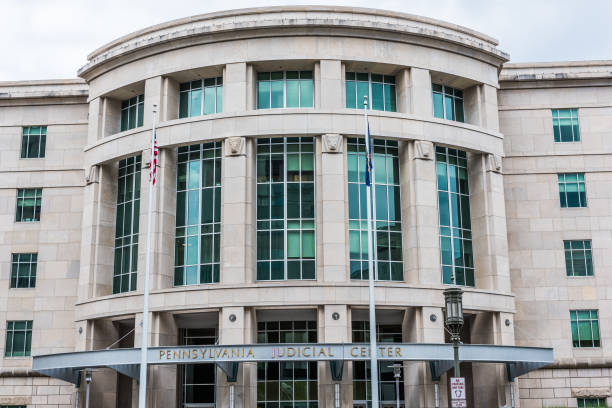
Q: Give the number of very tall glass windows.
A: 5